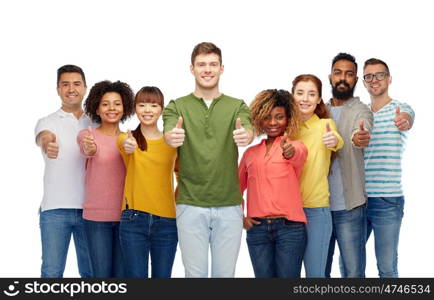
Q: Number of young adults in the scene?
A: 8